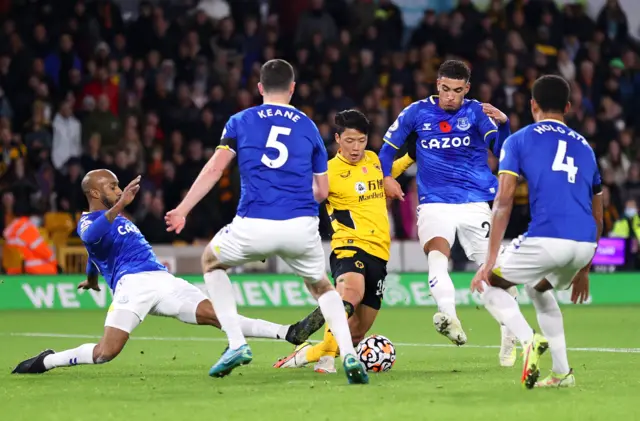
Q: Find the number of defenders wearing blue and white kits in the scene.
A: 4